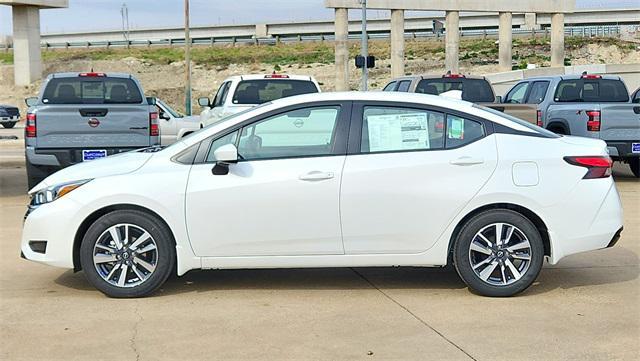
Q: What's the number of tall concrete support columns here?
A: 6